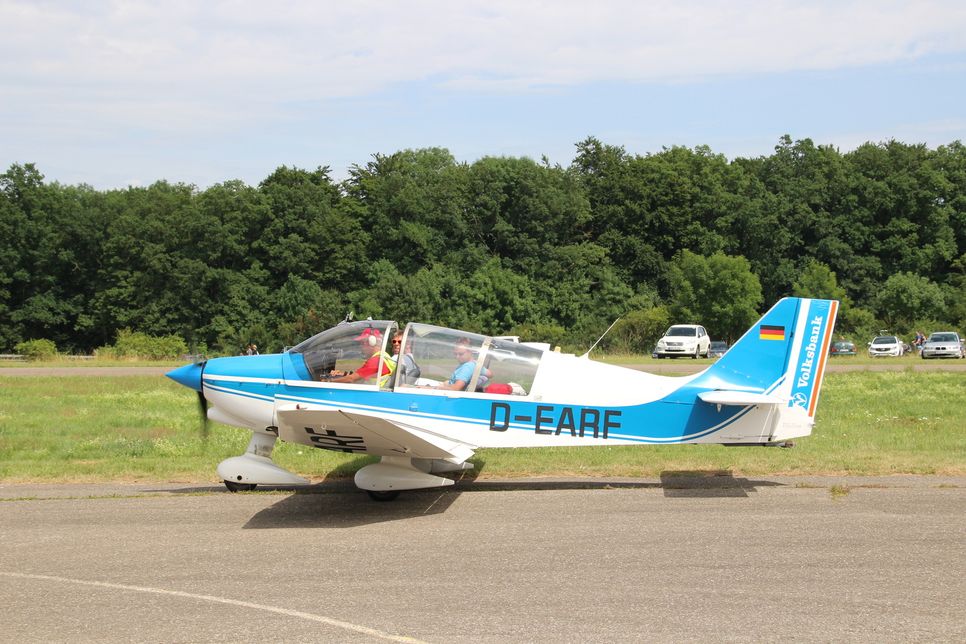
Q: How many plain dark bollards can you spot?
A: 0